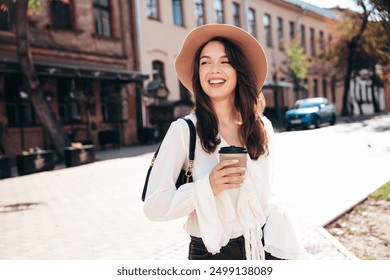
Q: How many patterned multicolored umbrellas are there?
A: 0